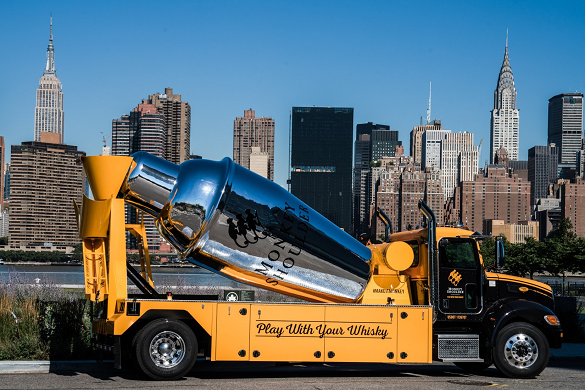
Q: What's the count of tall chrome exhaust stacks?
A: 2